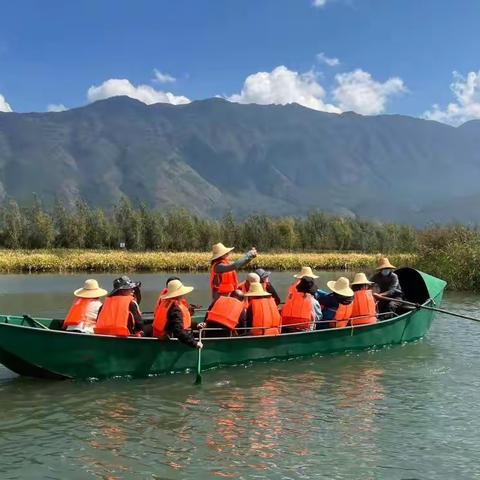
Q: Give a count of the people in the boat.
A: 14